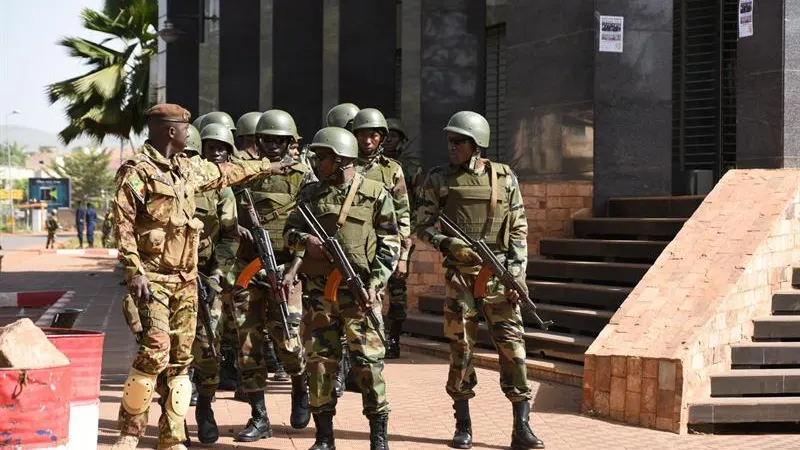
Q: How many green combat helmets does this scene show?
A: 11